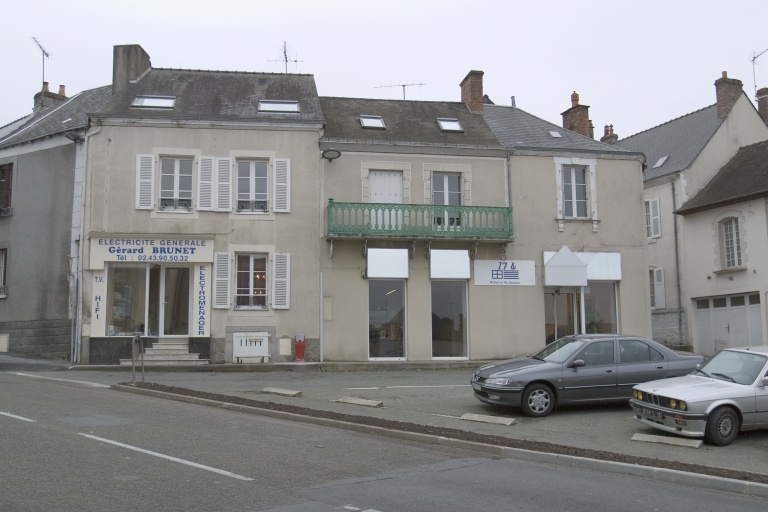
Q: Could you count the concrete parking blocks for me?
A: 4